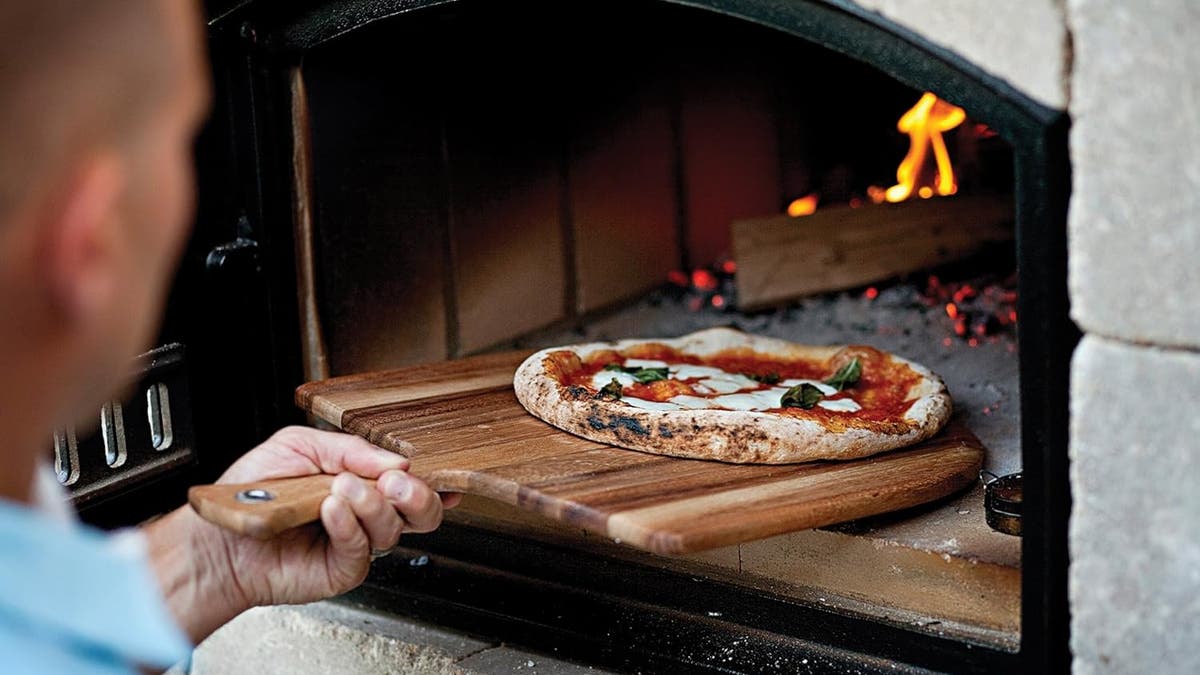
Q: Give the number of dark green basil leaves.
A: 5